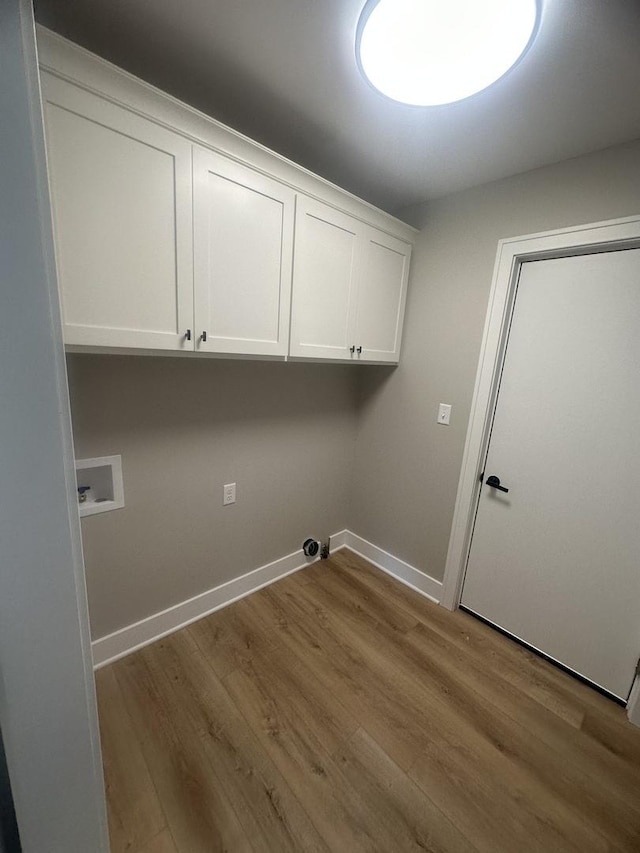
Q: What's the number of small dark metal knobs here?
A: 4